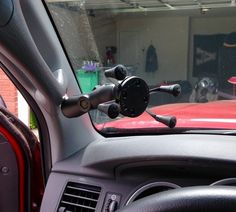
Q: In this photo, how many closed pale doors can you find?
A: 1